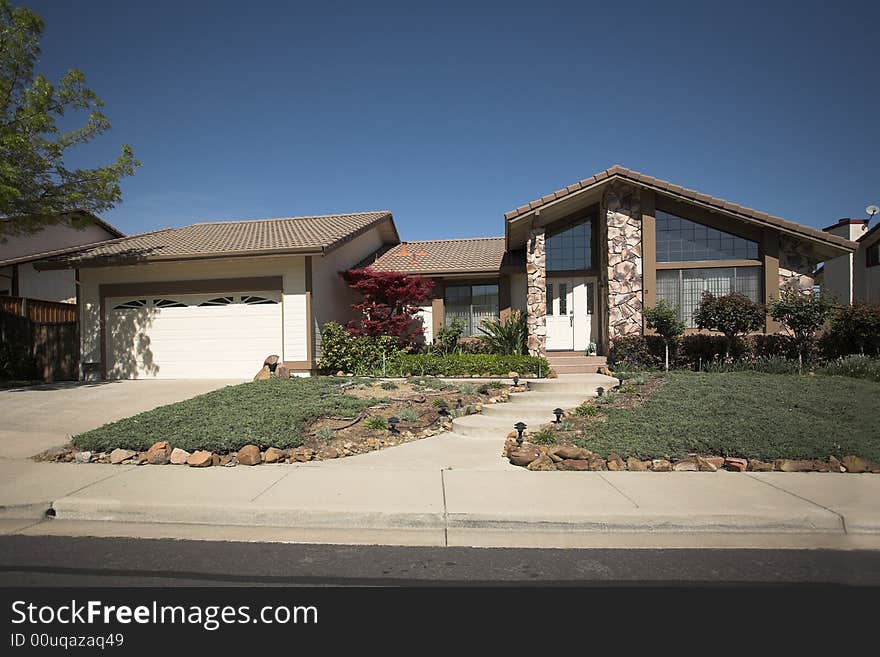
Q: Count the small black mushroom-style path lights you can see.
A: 8